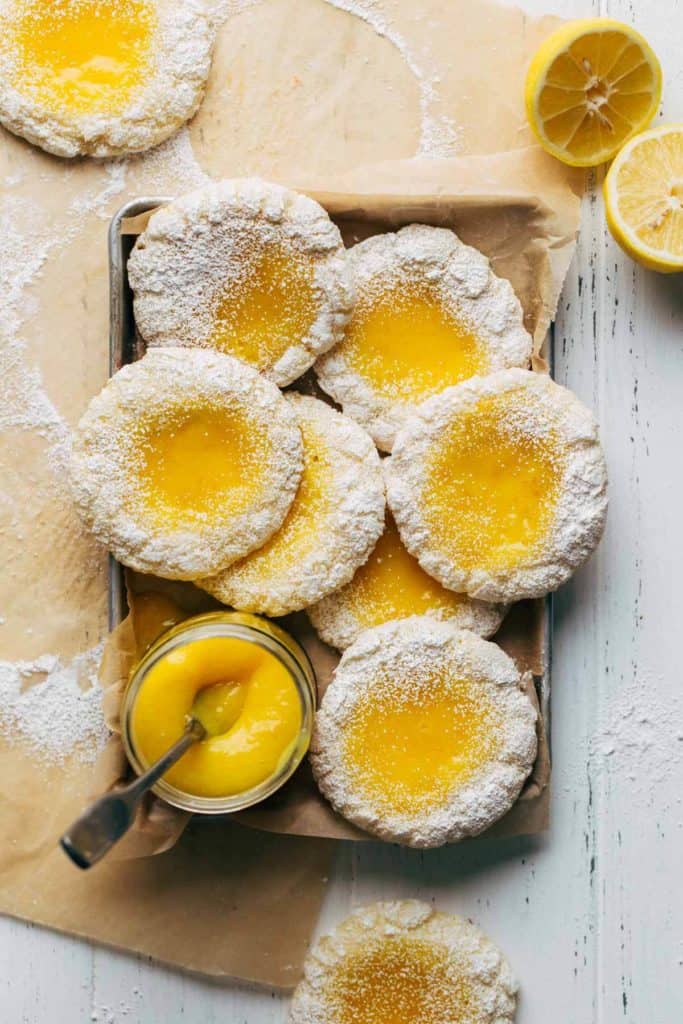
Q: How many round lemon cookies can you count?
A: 9